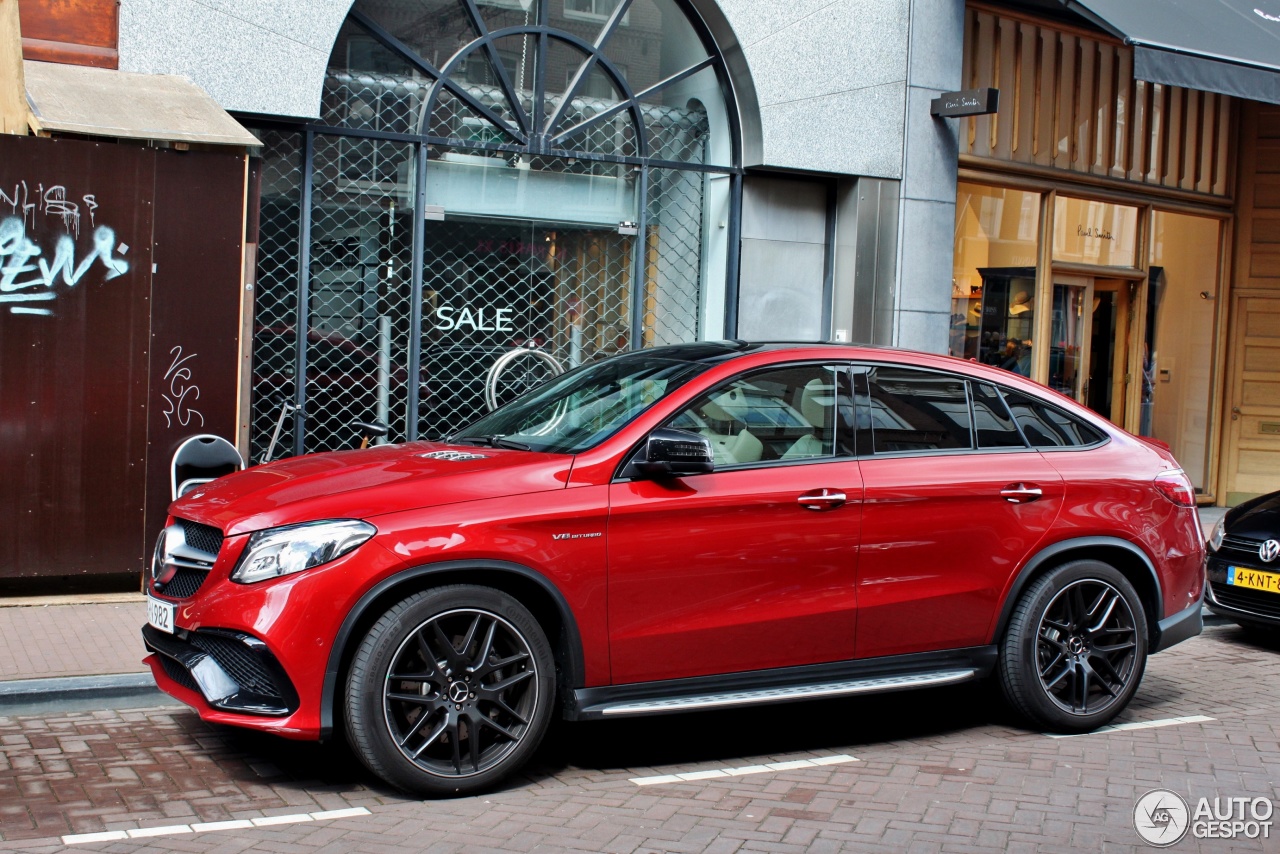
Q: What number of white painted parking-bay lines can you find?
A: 3